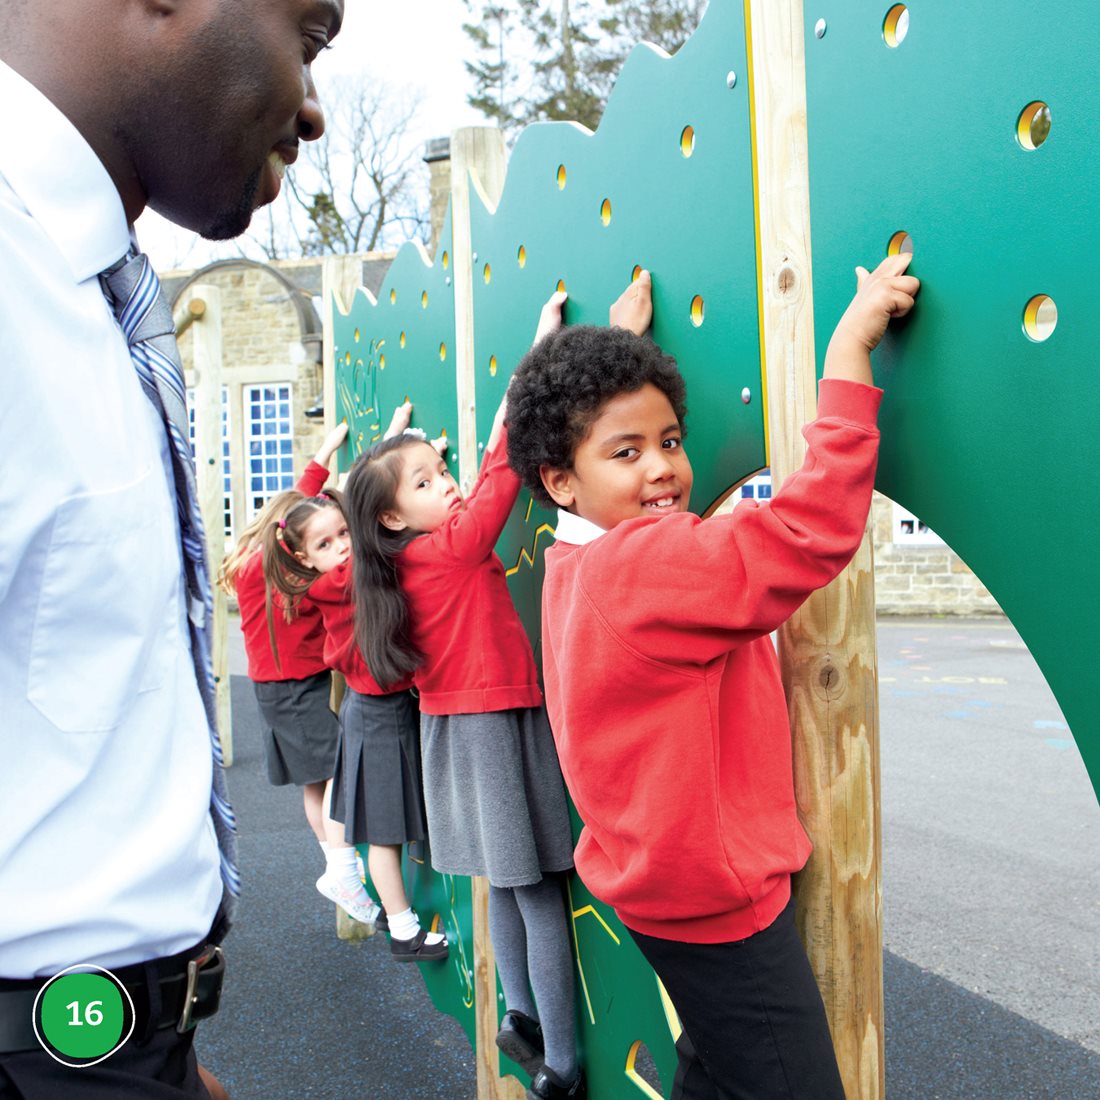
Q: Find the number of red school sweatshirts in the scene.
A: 4